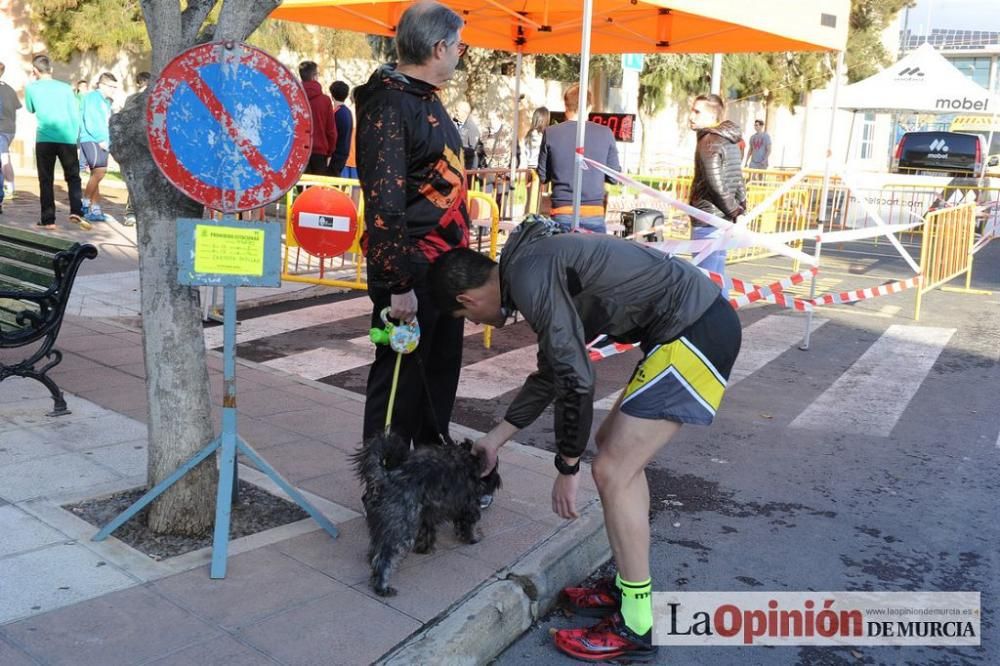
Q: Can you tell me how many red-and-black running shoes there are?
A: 2